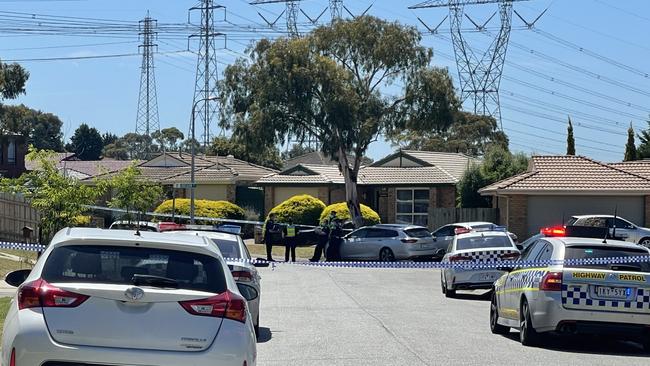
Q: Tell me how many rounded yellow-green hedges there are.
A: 3